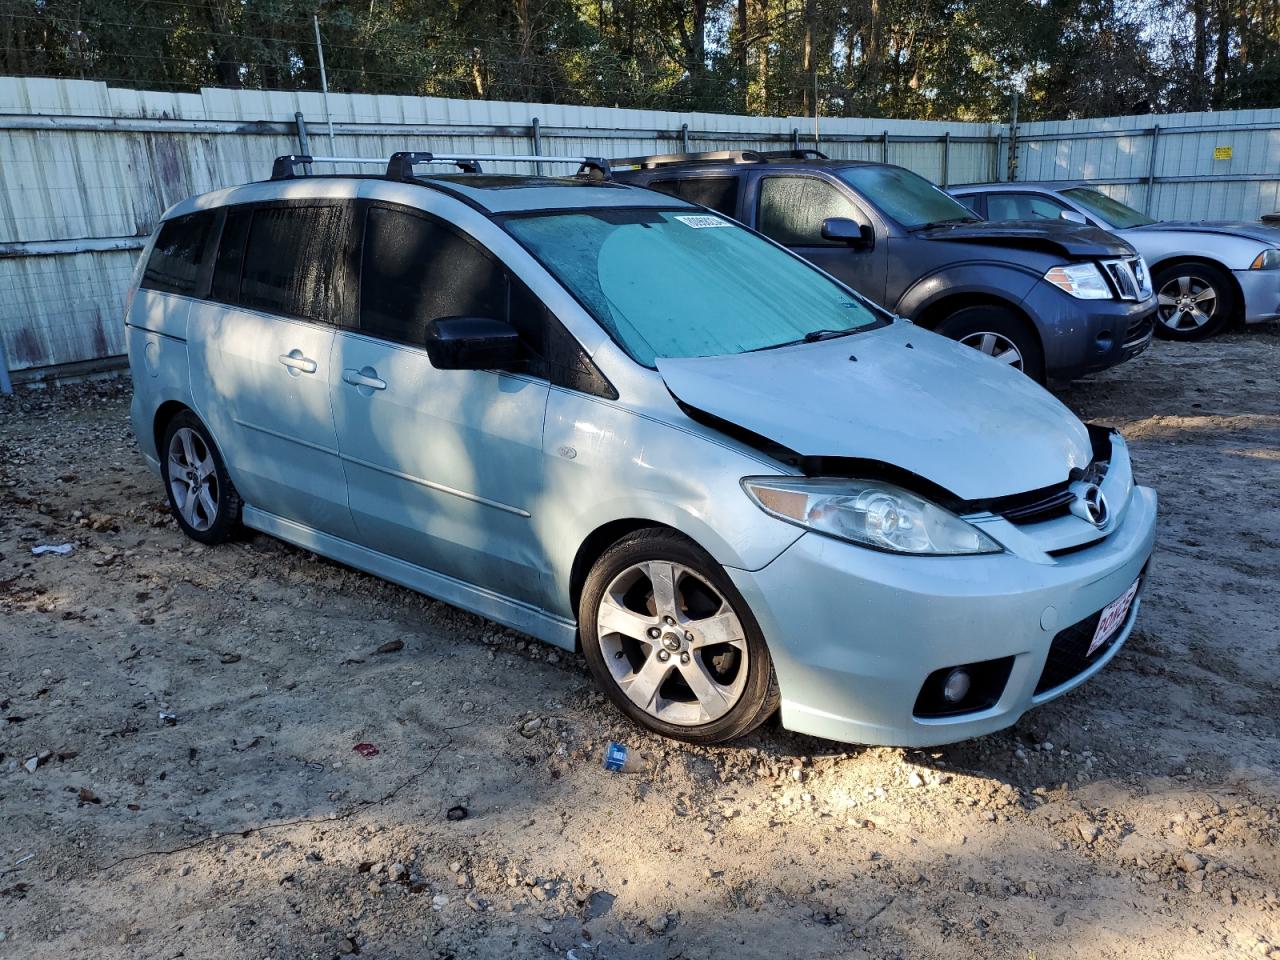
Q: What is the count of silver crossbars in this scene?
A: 2